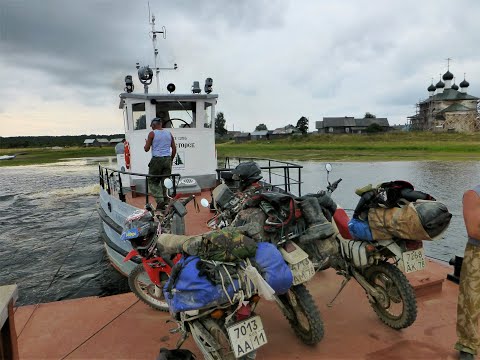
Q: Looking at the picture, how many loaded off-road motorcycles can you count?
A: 3